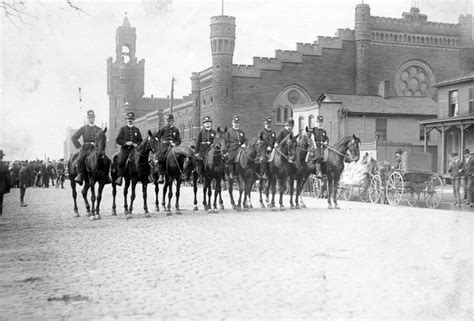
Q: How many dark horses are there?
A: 8